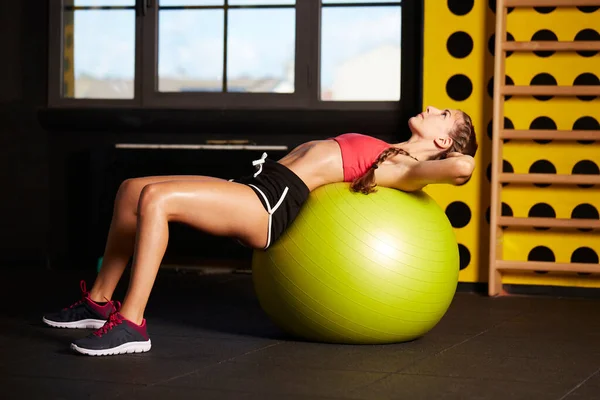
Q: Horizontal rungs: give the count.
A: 7